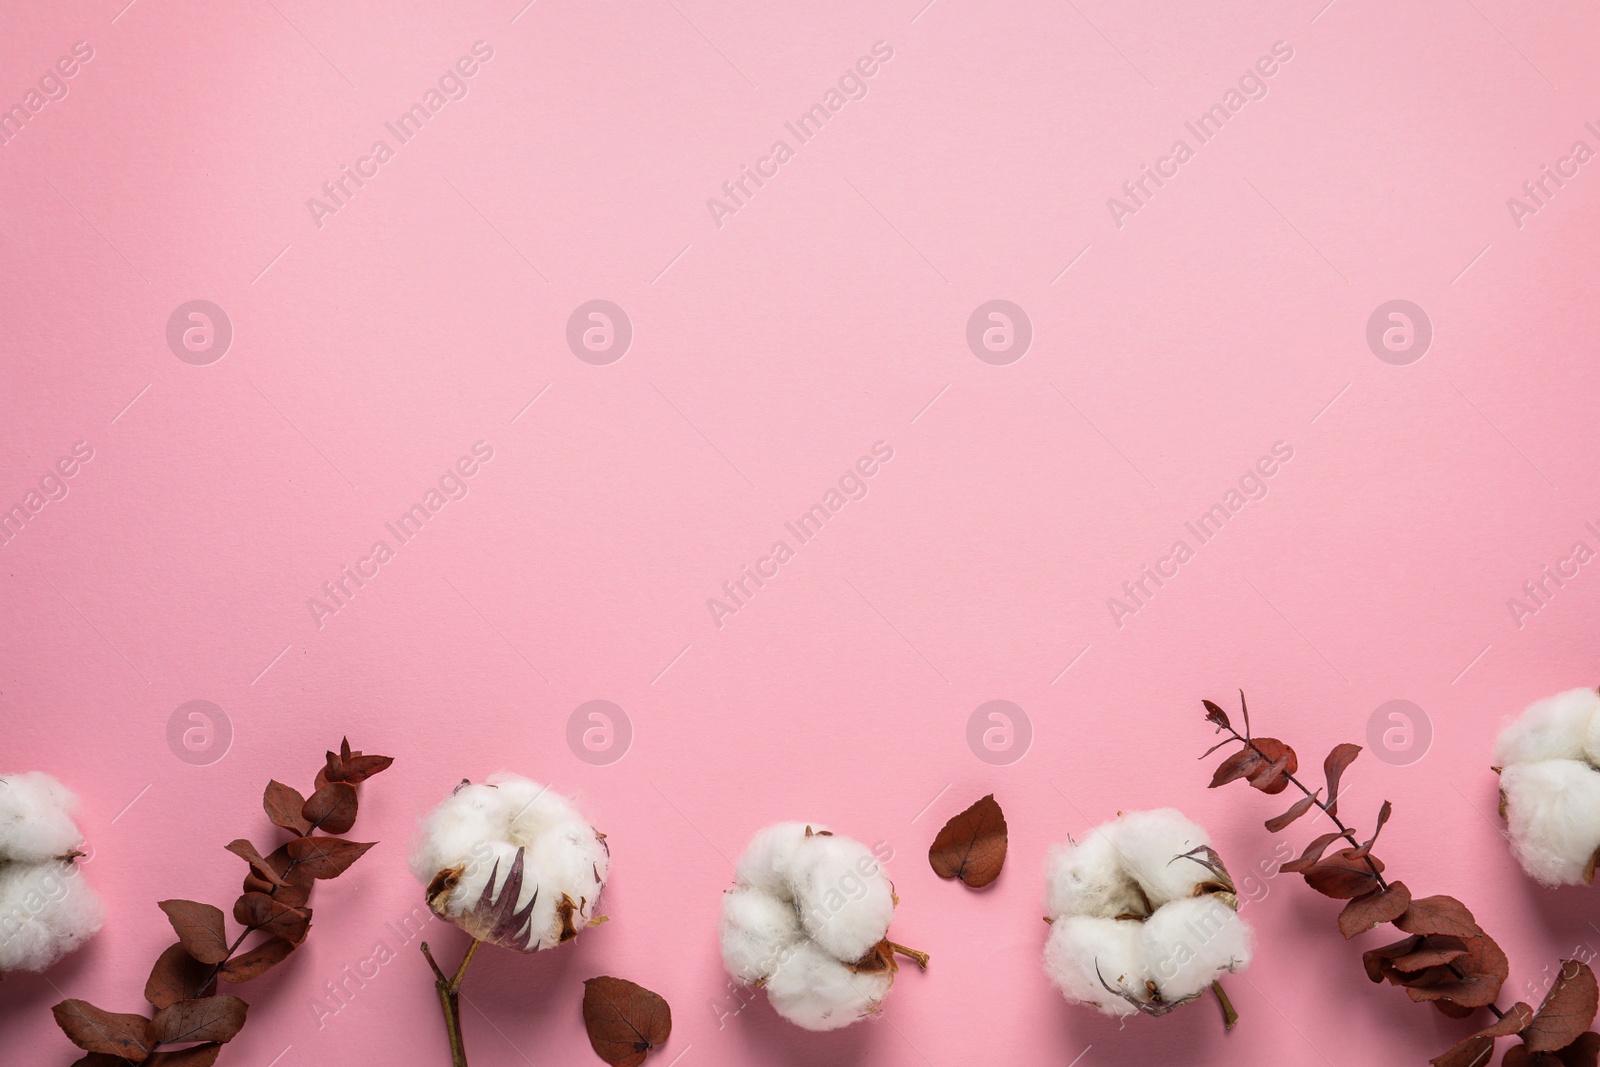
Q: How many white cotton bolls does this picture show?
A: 5